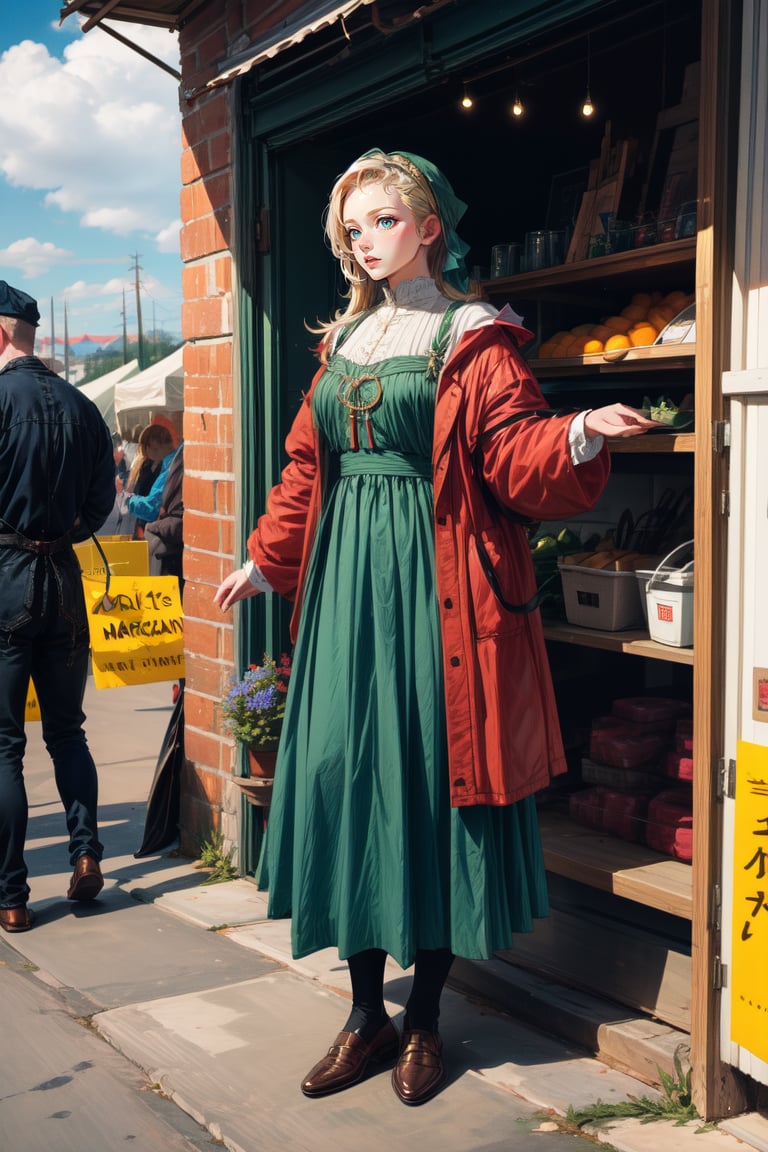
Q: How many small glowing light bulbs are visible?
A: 3